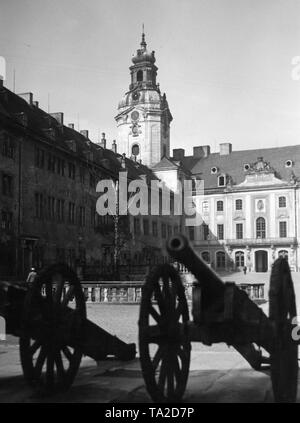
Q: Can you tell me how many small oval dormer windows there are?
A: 3